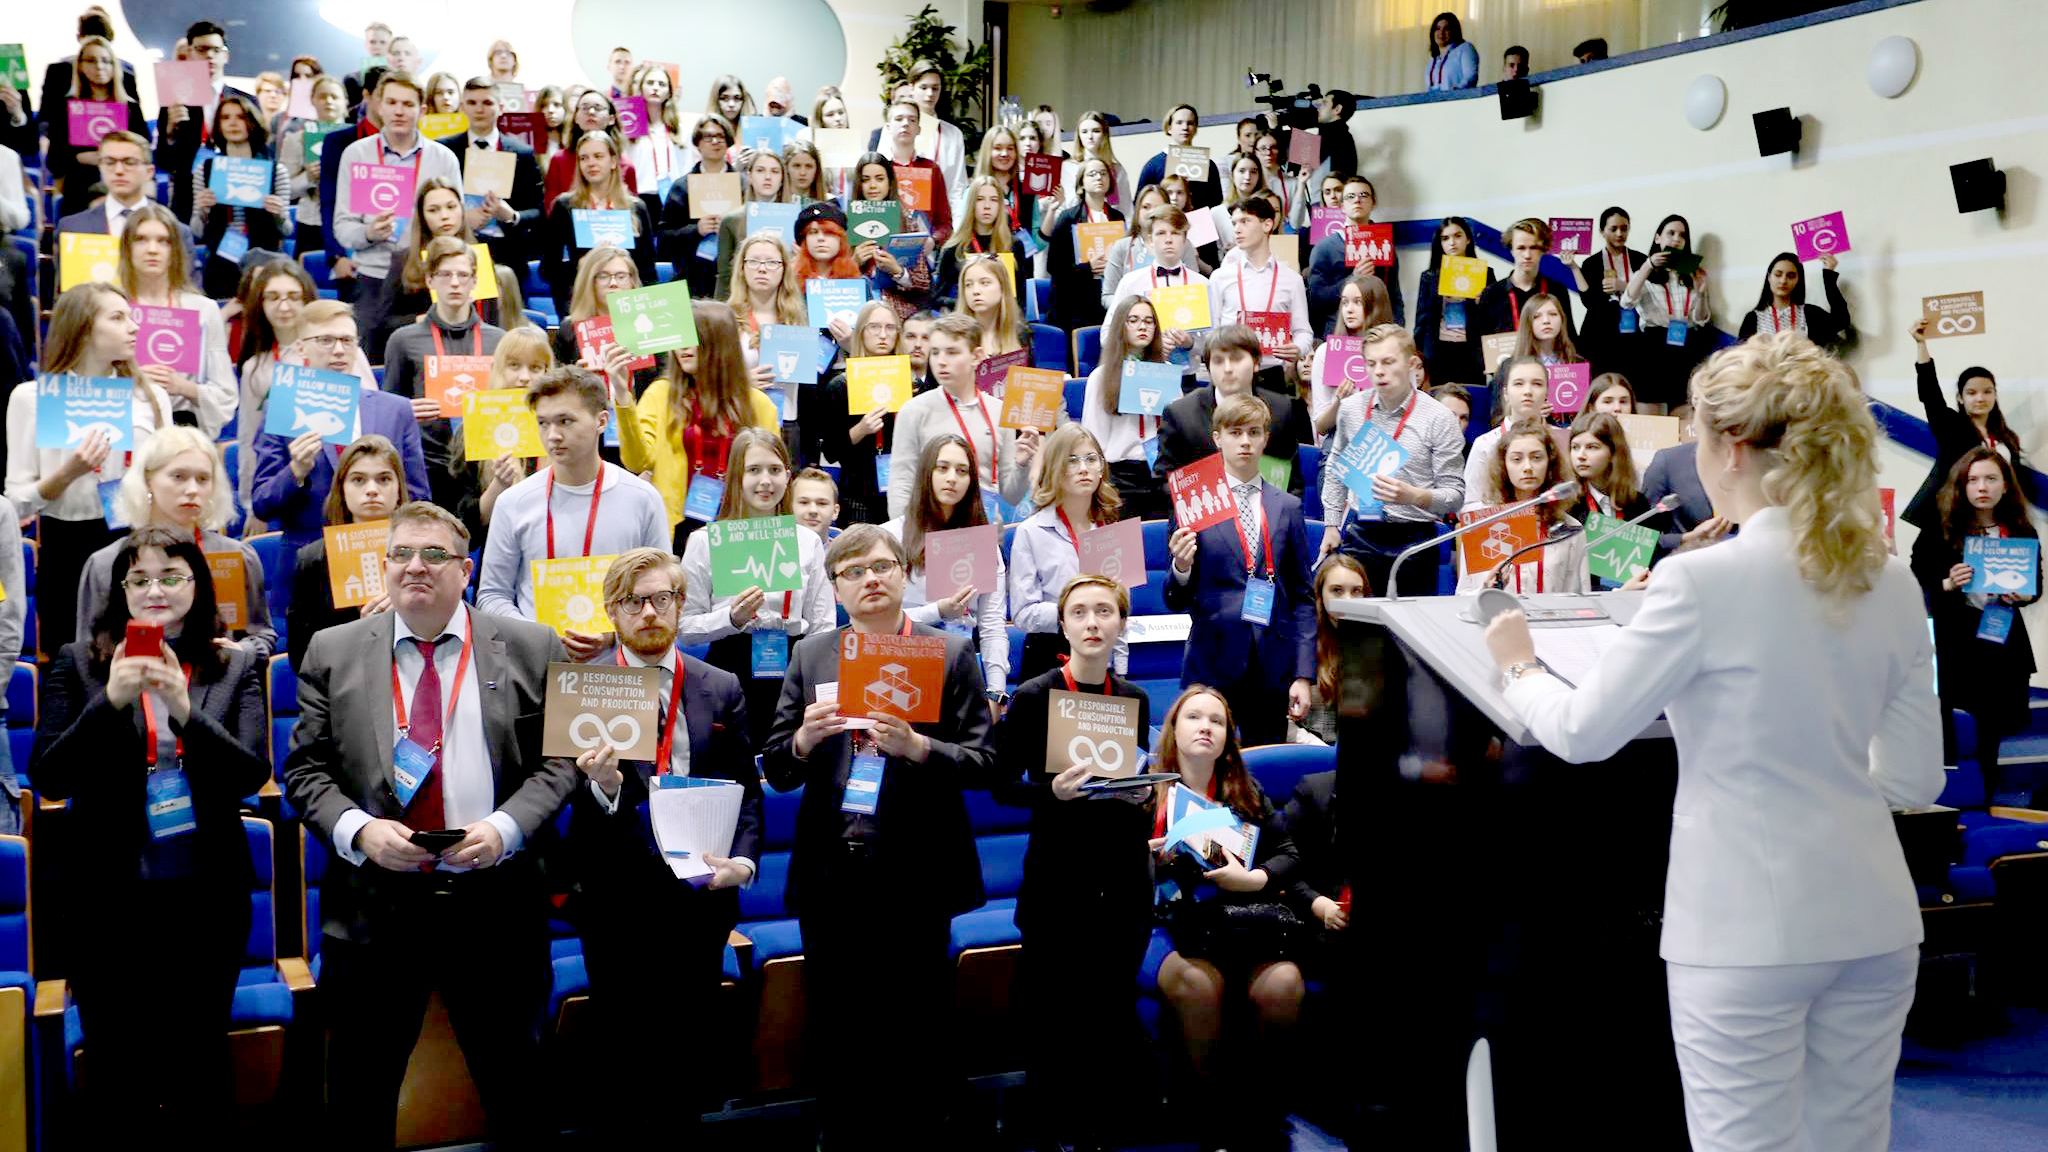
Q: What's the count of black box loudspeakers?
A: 3